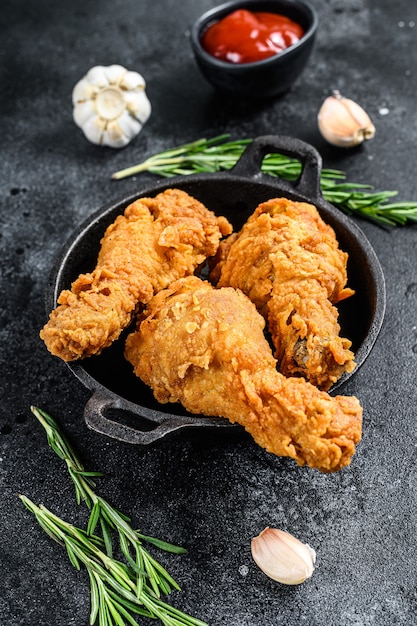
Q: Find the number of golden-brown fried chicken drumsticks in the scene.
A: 3